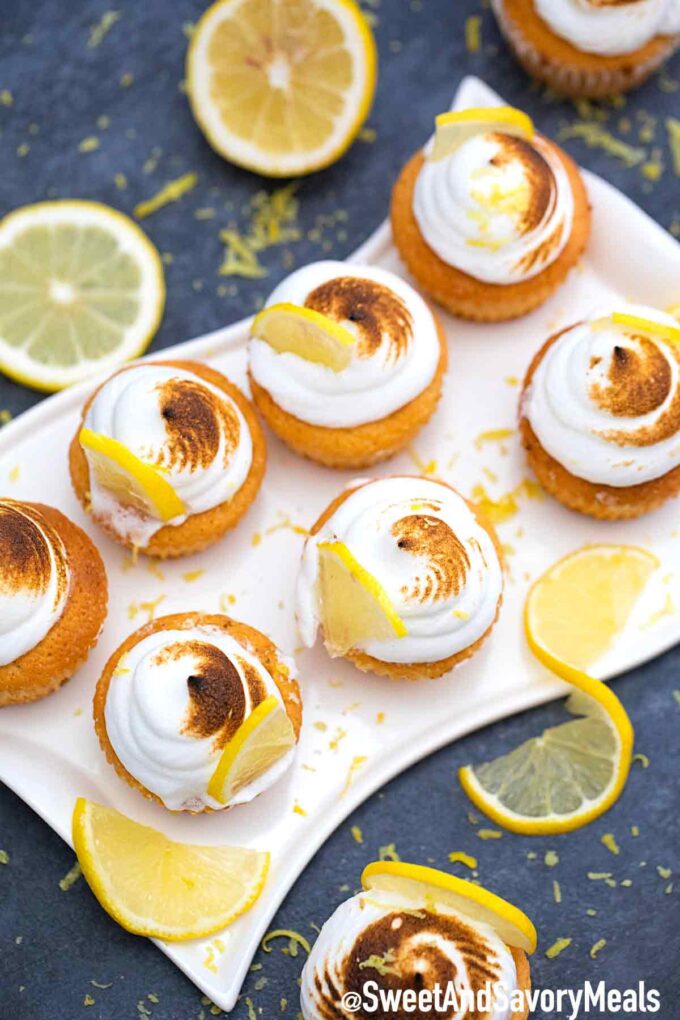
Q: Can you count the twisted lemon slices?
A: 1